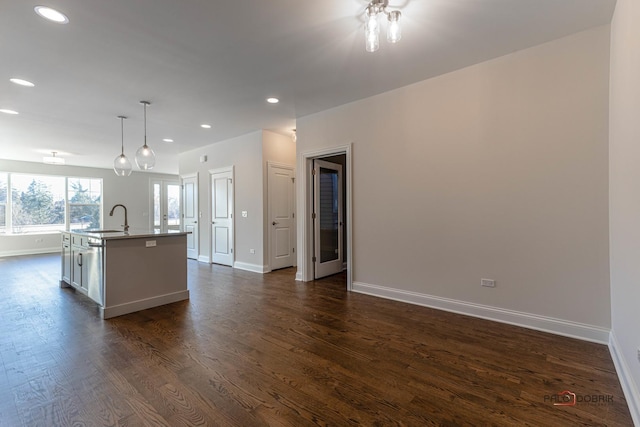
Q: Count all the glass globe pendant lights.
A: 2